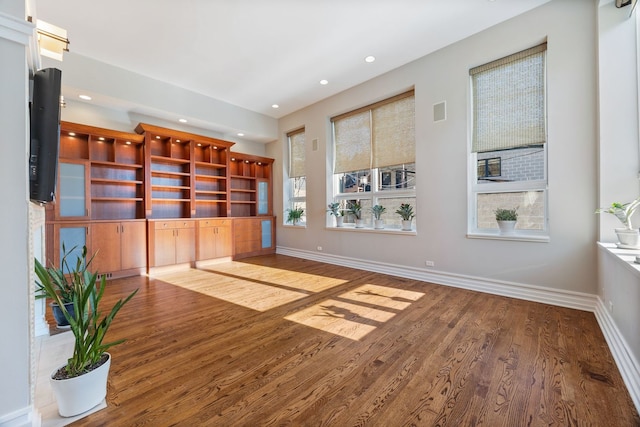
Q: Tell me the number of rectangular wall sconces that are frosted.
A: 1